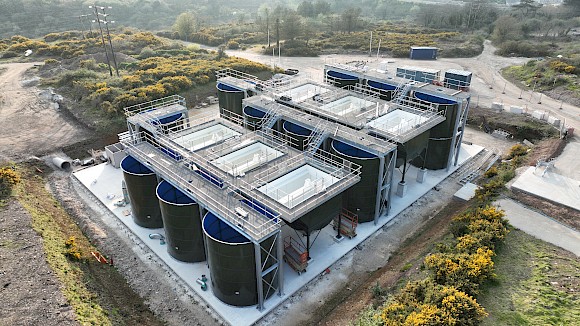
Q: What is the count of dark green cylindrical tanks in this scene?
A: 11